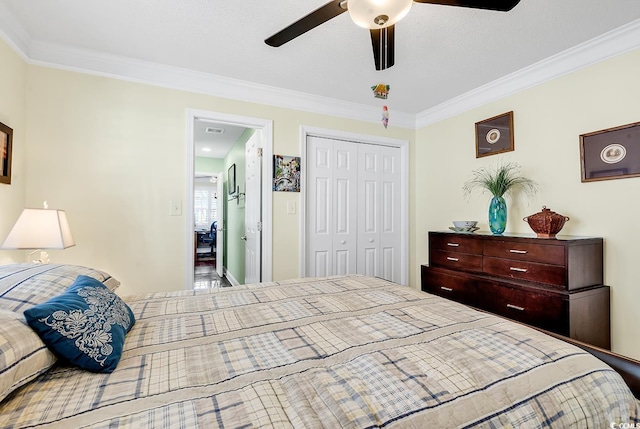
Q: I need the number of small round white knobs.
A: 2